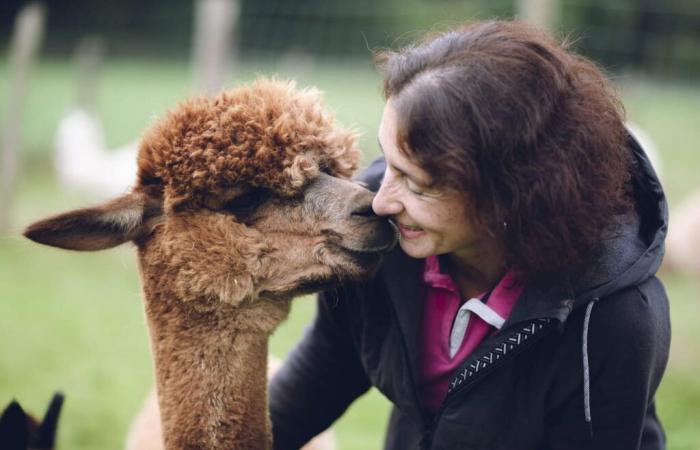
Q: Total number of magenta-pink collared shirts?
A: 1